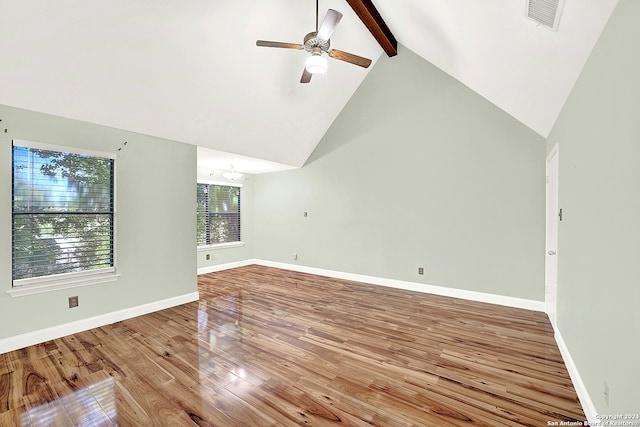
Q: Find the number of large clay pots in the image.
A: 0